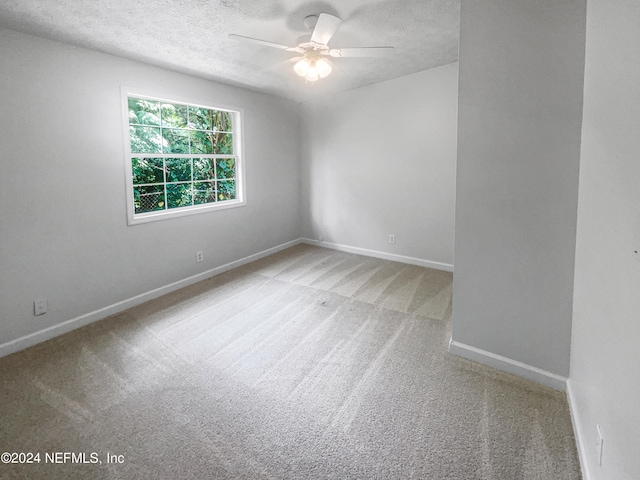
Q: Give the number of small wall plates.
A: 4